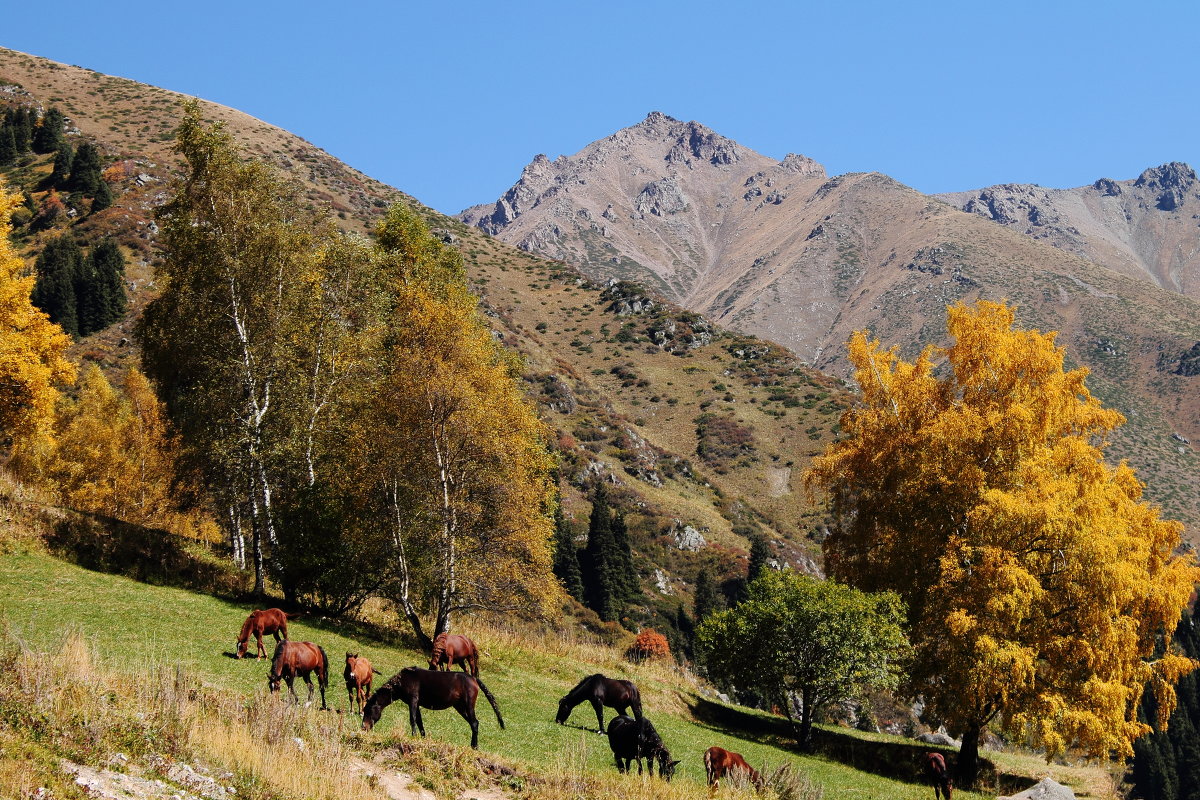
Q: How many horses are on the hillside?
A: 9